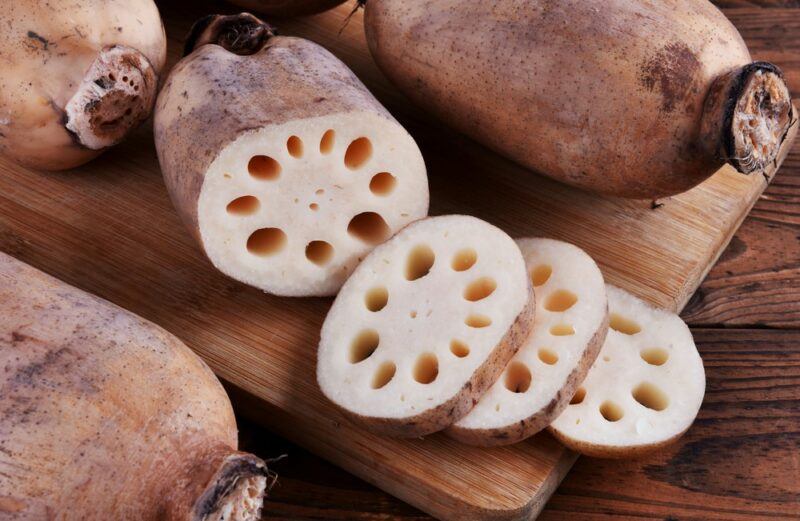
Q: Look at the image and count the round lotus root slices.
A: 3